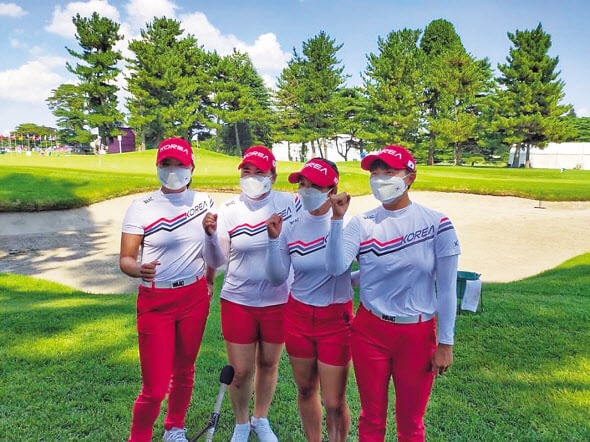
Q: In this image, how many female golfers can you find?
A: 4